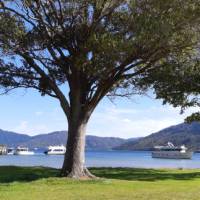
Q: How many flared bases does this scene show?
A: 1